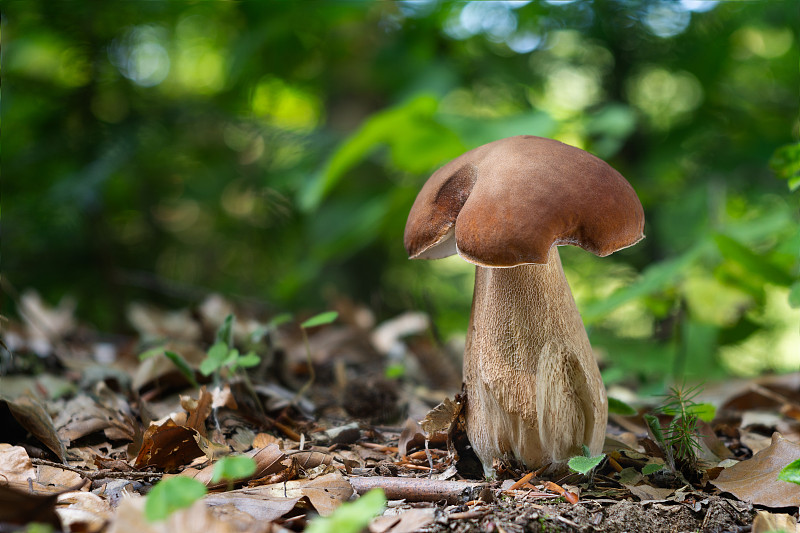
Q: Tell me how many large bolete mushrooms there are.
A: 1